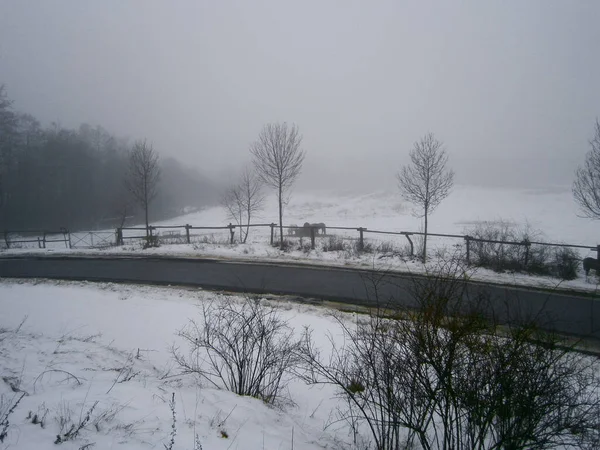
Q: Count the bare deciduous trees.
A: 5